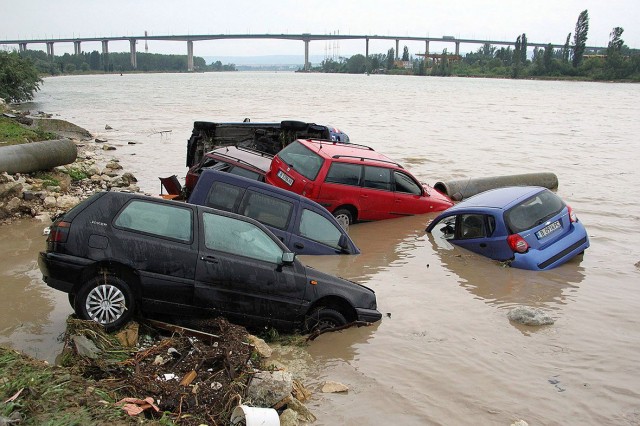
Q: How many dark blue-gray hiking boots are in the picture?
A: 0